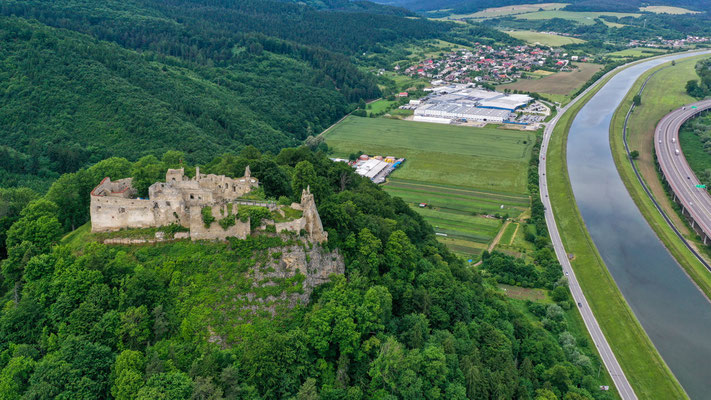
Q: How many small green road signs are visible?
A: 2